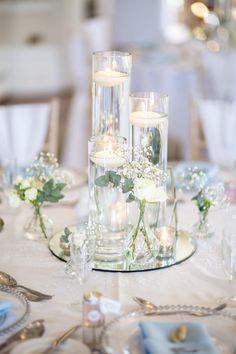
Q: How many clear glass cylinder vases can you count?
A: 3